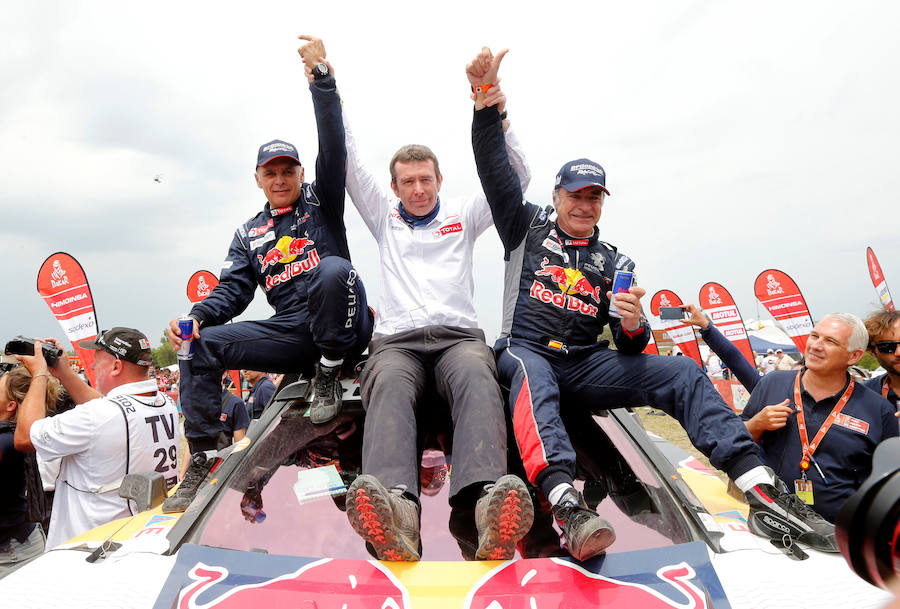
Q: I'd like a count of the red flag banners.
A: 7